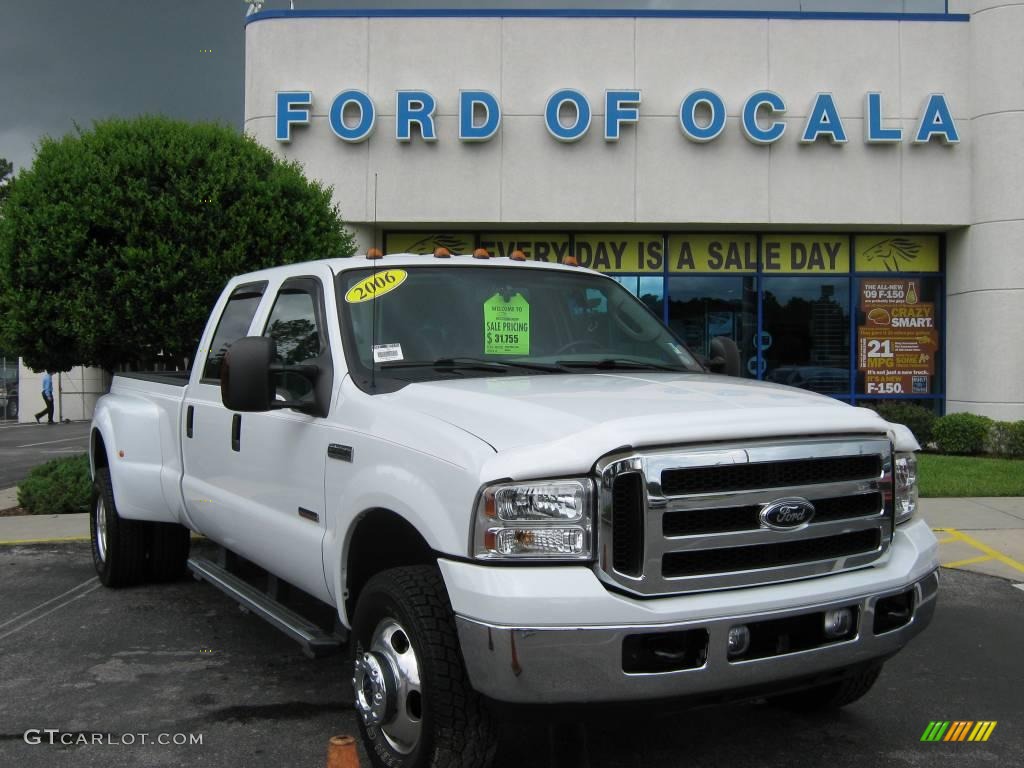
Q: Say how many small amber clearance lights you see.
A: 5